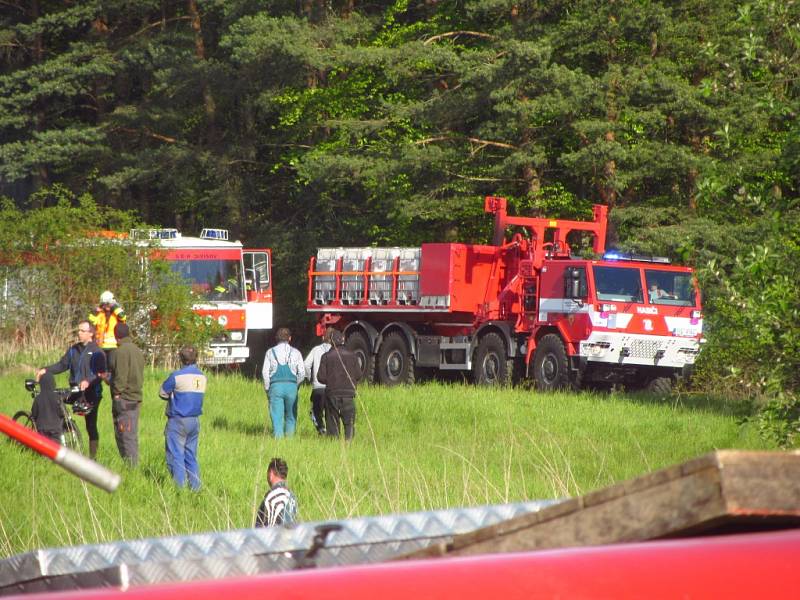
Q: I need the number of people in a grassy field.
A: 9